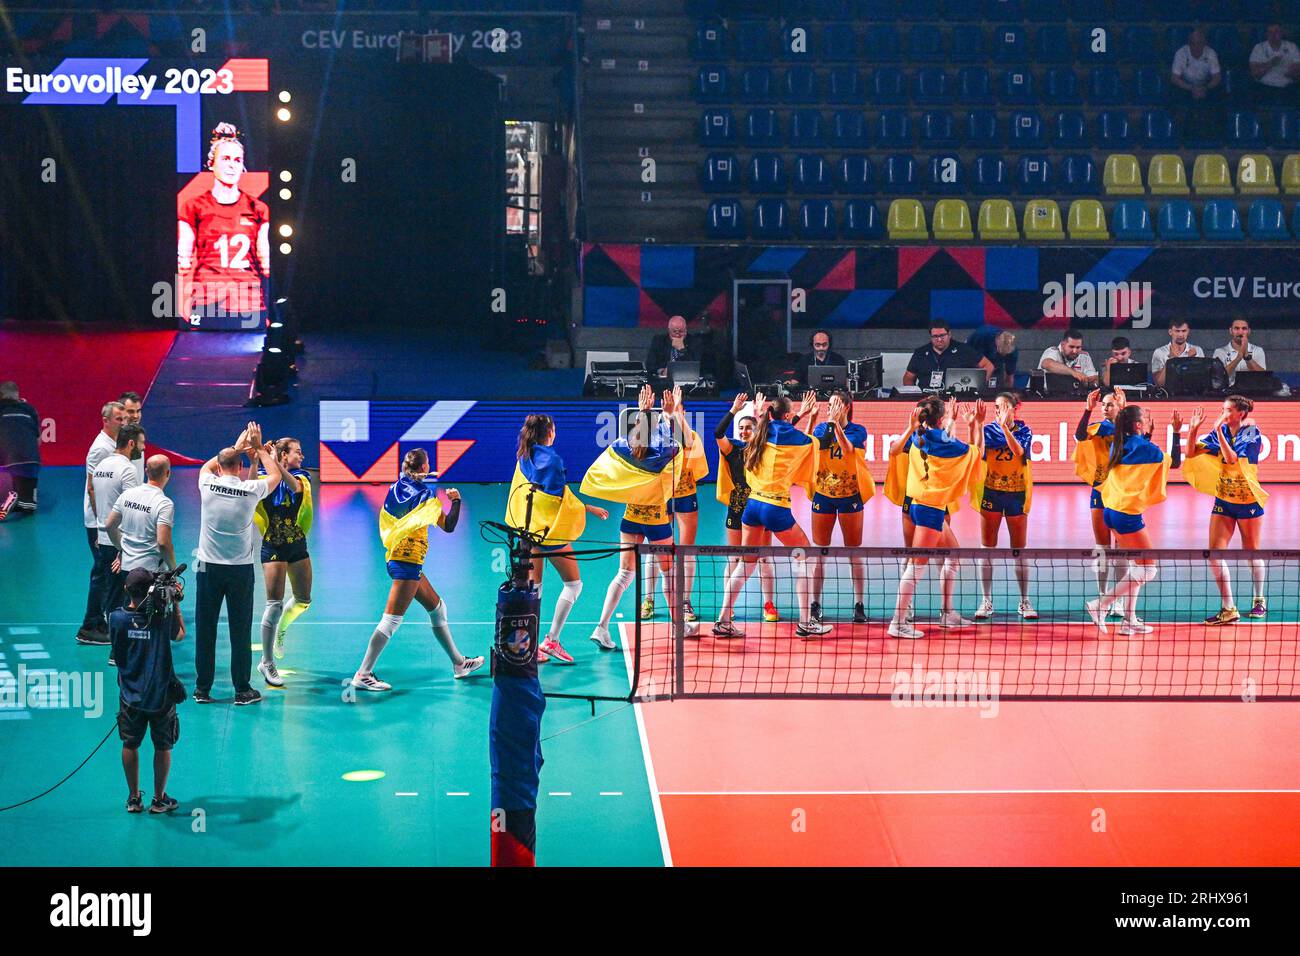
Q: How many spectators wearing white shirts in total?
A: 2